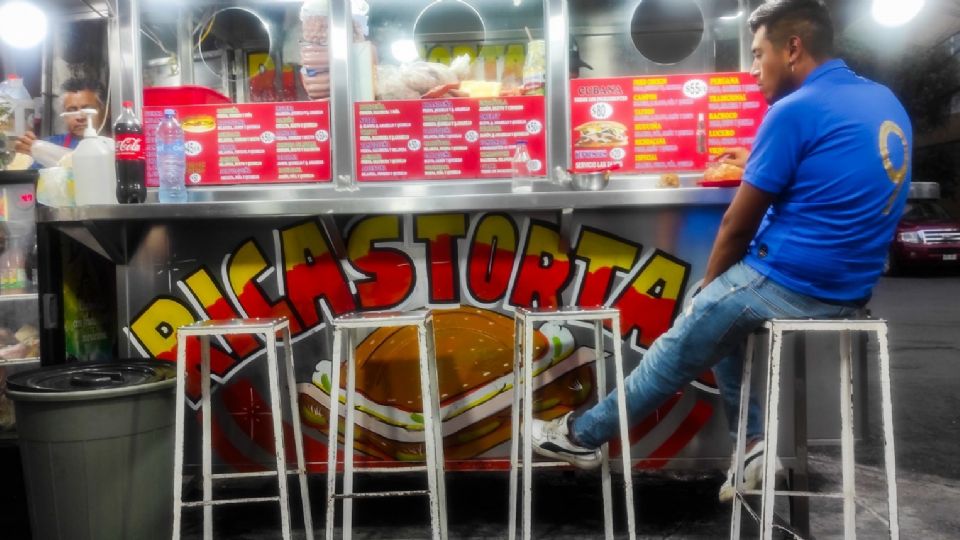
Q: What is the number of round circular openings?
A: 3